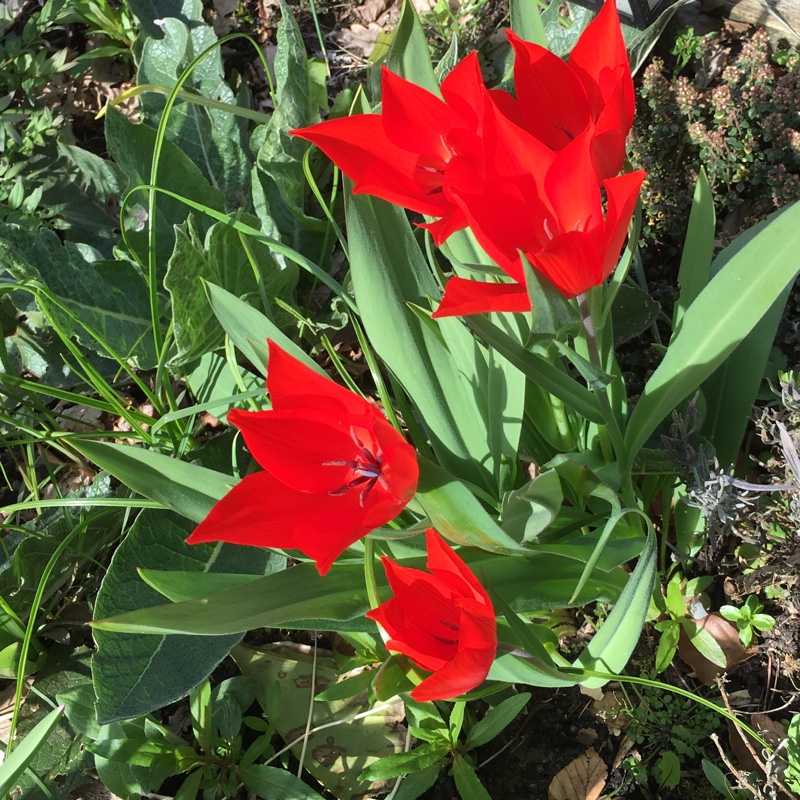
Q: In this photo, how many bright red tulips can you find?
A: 5